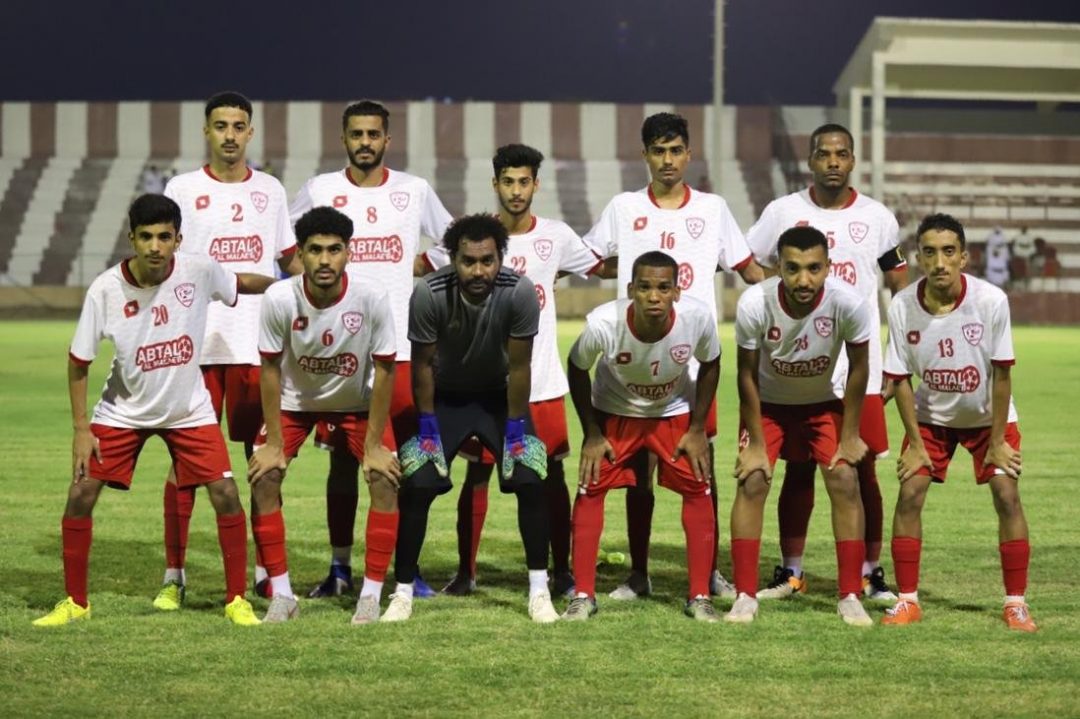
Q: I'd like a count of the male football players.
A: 11